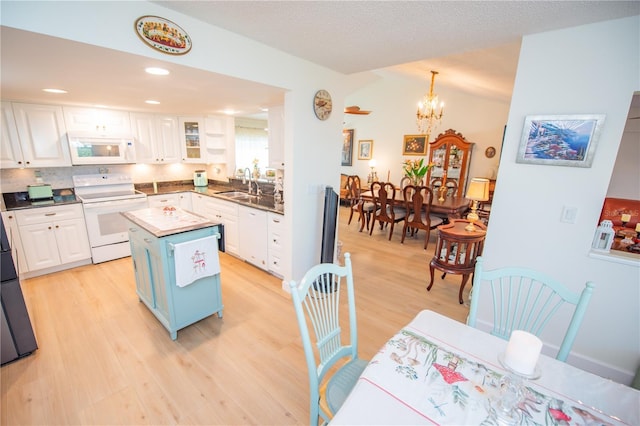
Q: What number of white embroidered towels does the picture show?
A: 1